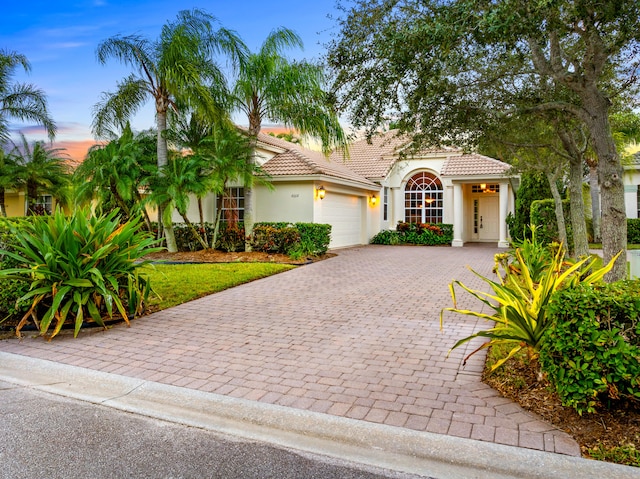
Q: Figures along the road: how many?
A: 0